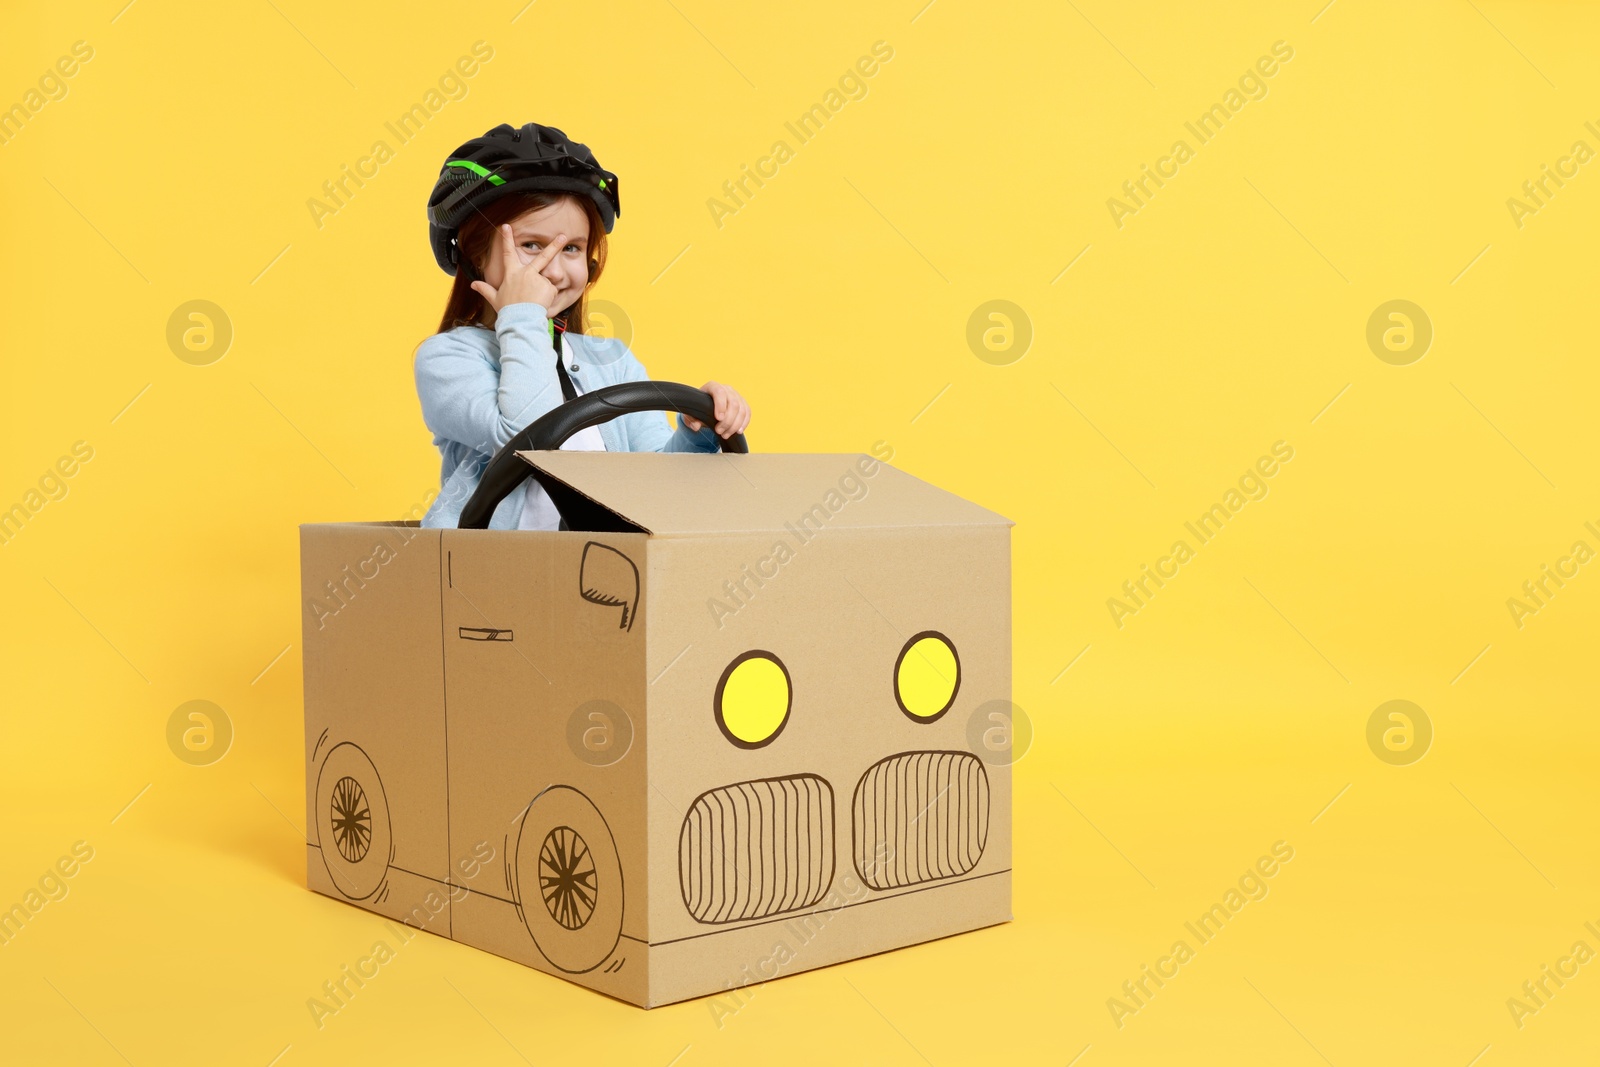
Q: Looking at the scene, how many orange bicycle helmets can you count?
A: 0